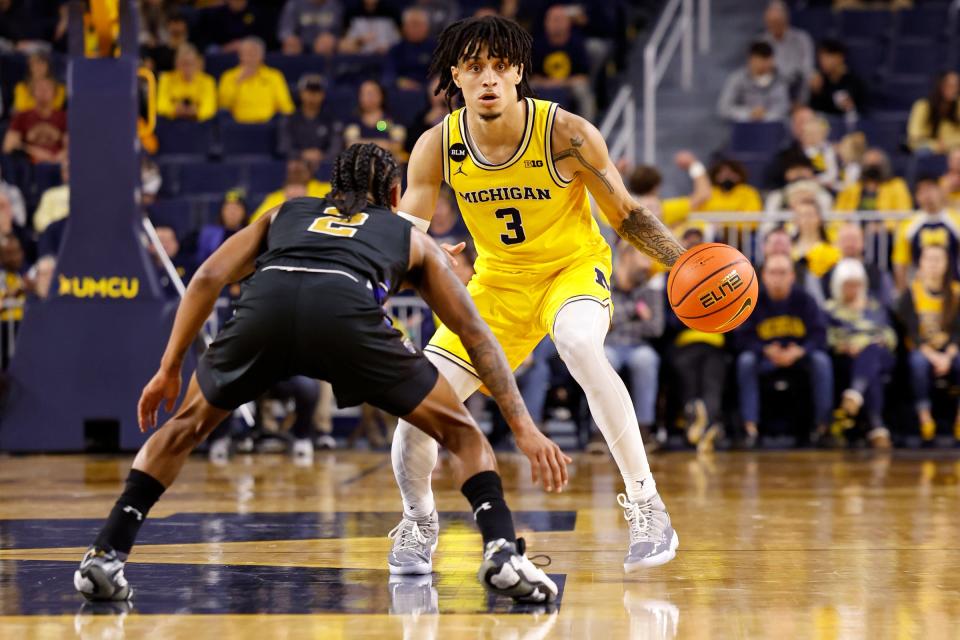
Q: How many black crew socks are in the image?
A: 2